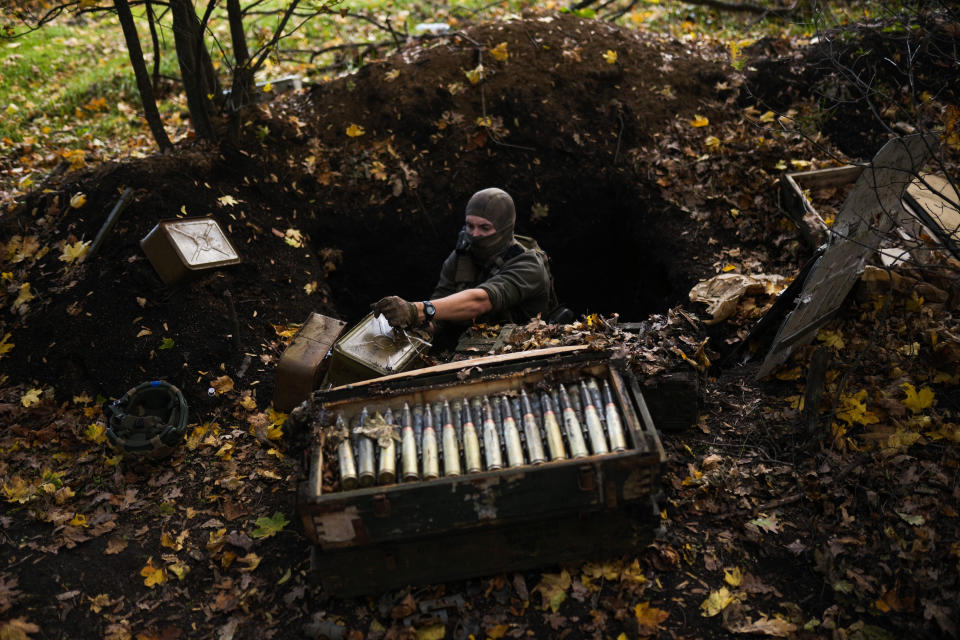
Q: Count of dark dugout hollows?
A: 1